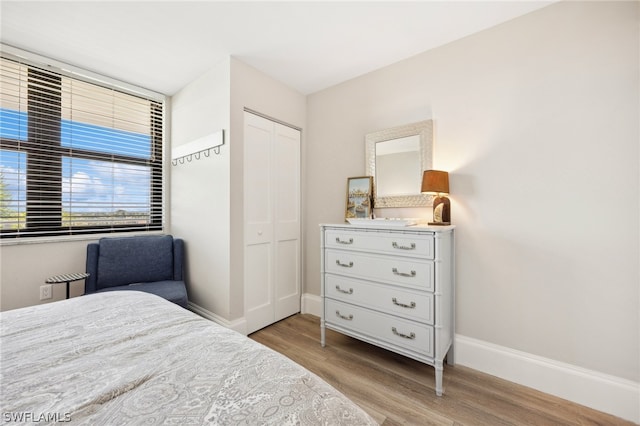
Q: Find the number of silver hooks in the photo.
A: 6